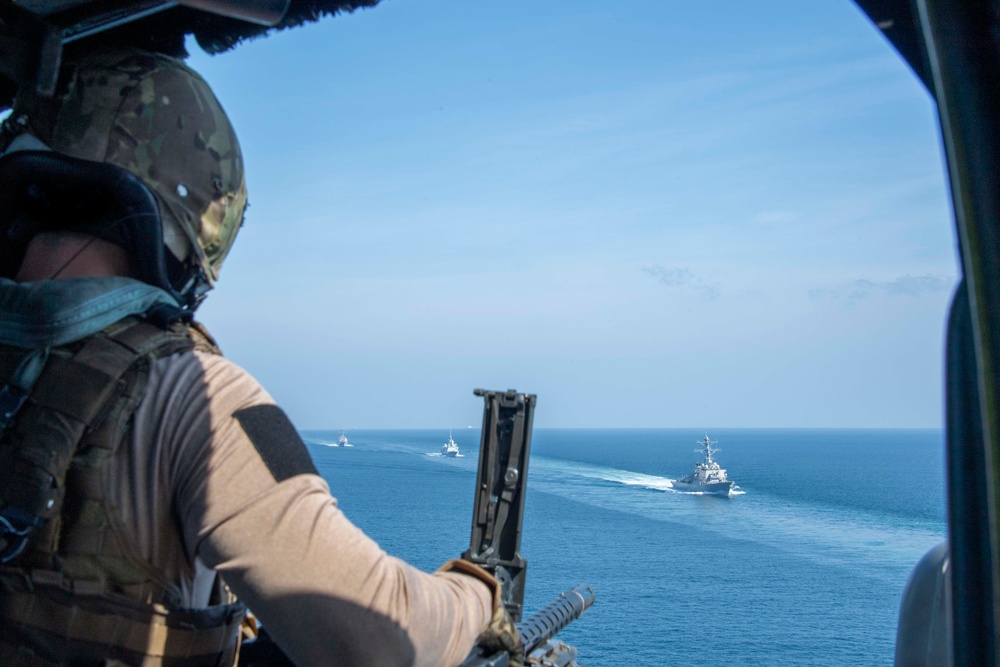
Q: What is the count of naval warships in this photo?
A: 3